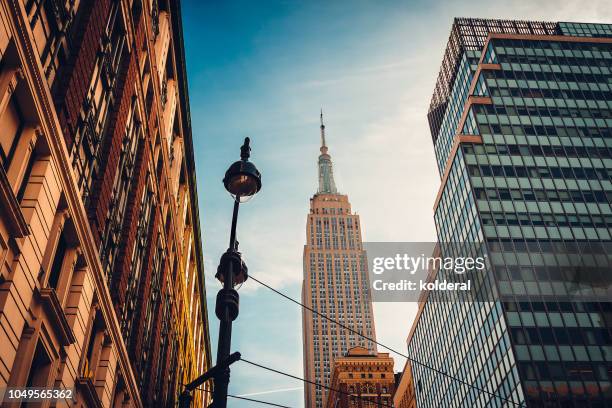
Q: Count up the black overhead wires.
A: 3